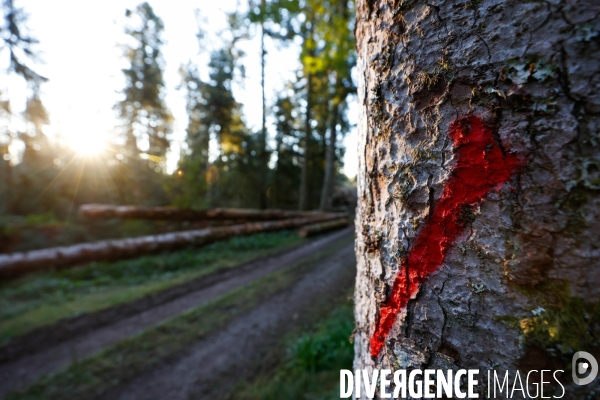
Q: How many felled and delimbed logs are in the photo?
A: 4